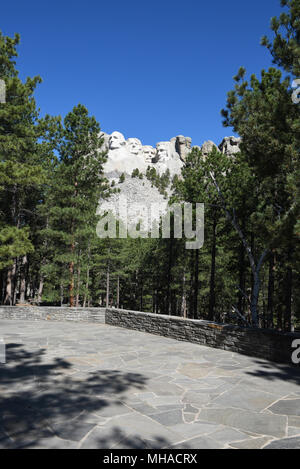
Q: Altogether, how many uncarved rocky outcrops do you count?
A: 3